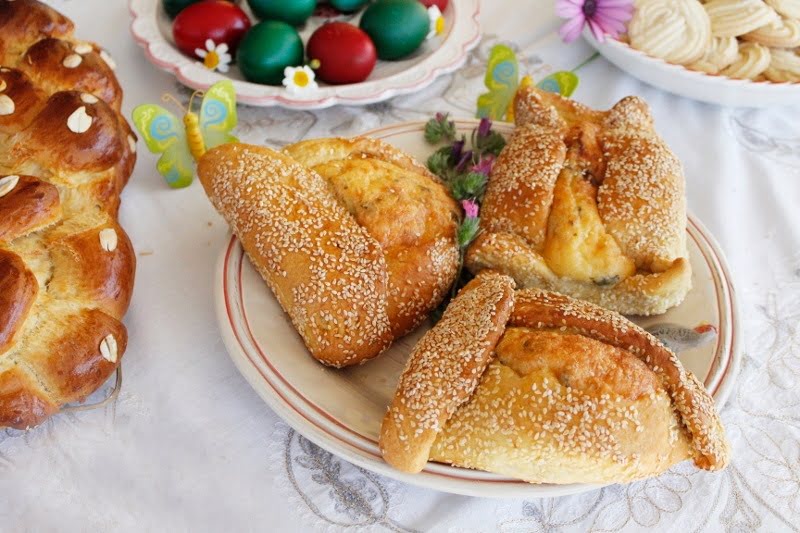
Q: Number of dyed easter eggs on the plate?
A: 8